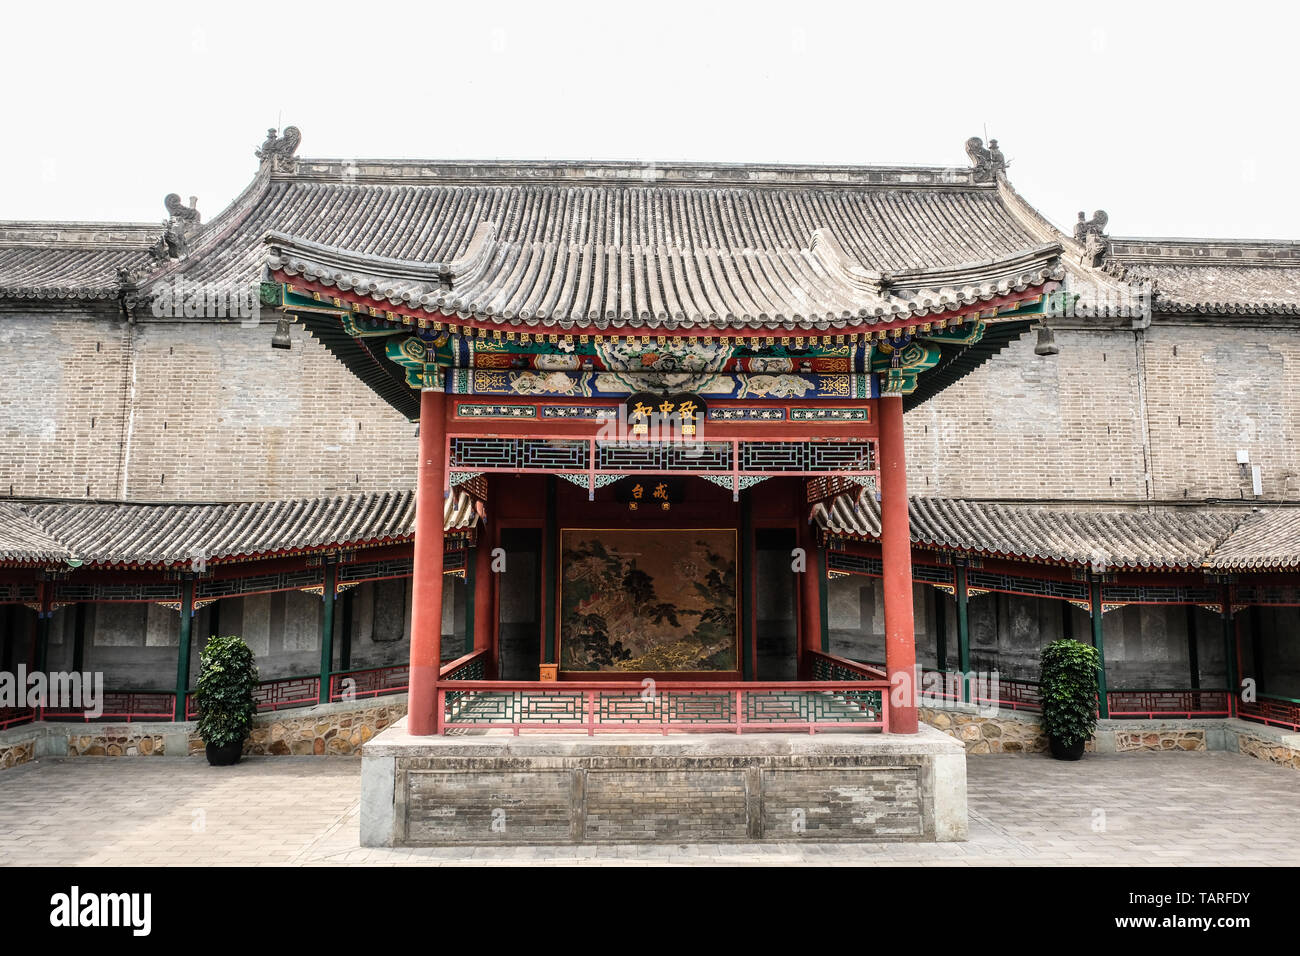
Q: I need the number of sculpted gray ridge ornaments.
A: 4